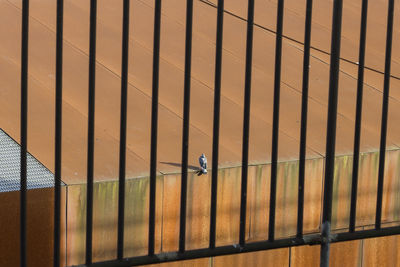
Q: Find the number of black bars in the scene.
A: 13